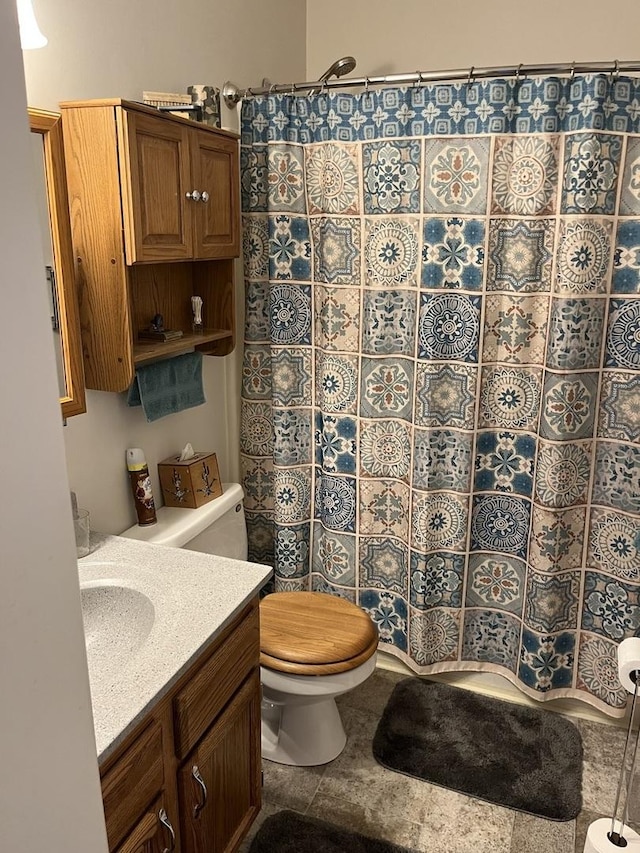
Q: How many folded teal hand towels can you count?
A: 1